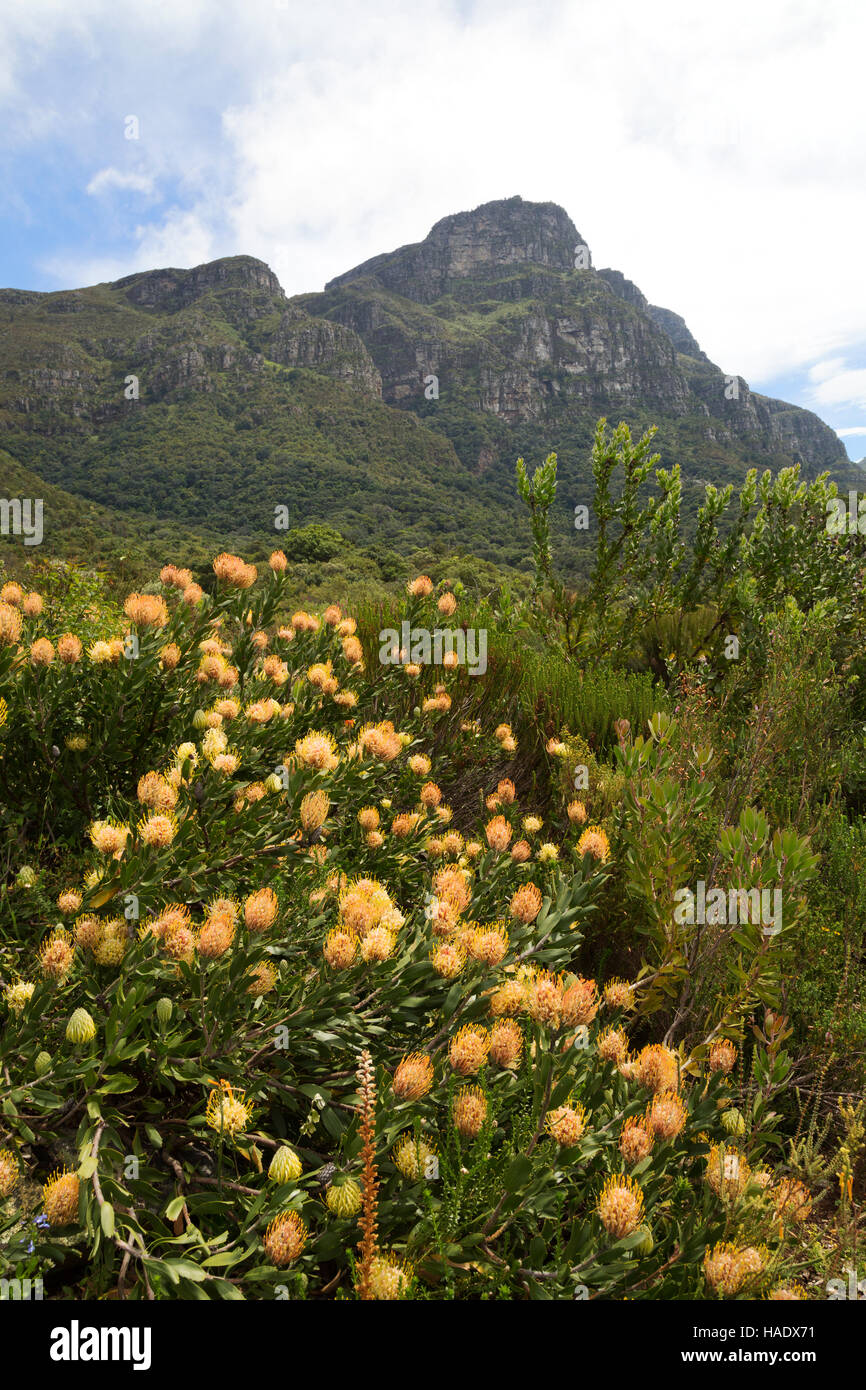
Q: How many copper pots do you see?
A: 0